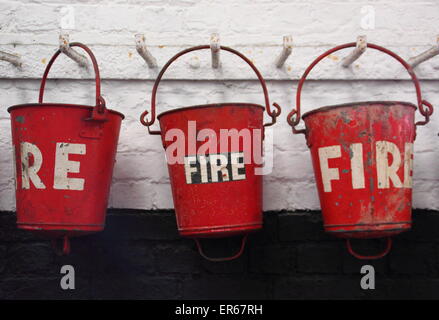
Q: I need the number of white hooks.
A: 7